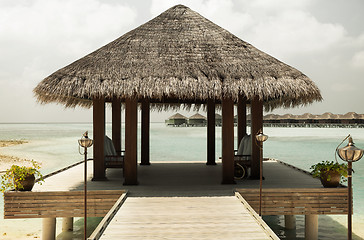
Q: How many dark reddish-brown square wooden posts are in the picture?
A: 8